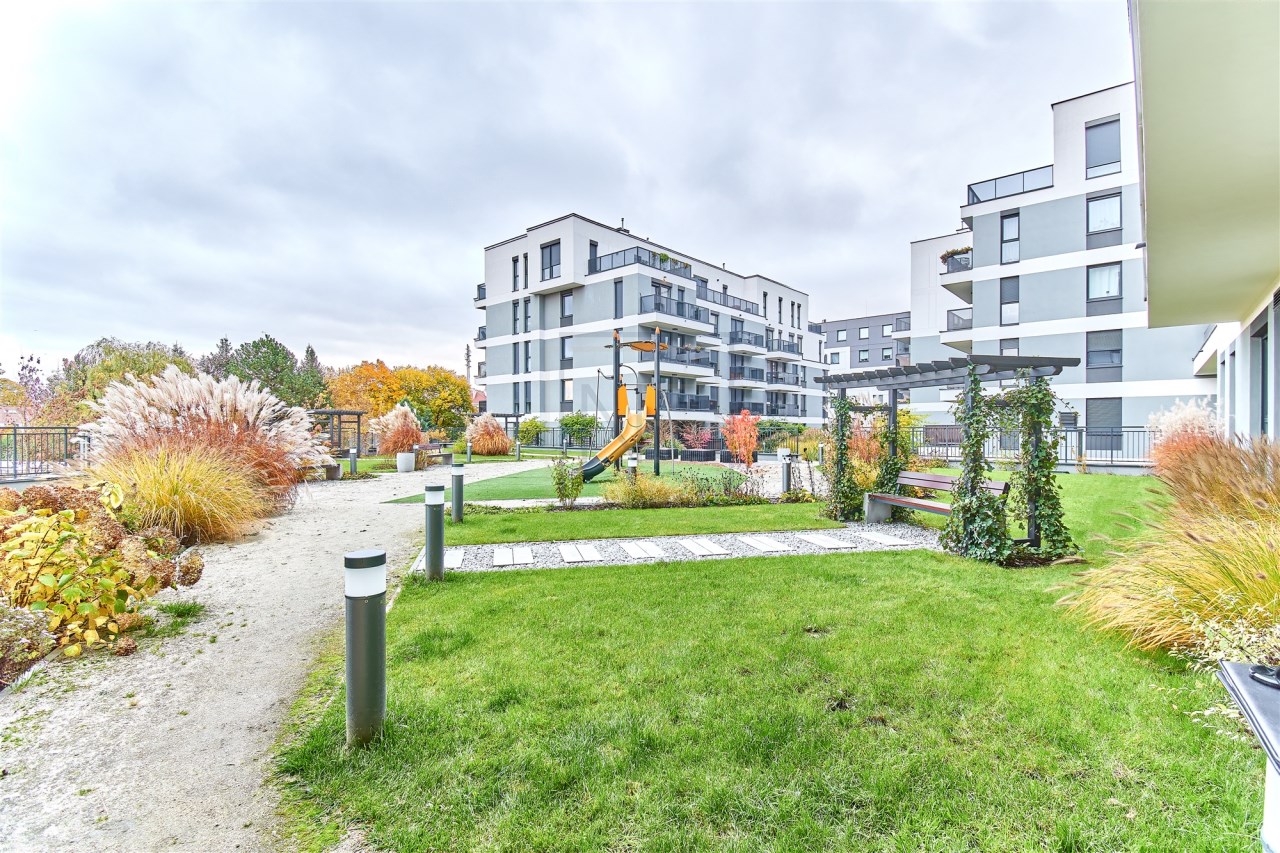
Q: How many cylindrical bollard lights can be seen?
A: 11